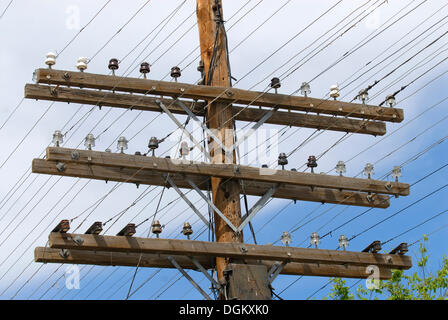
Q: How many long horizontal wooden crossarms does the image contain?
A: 6